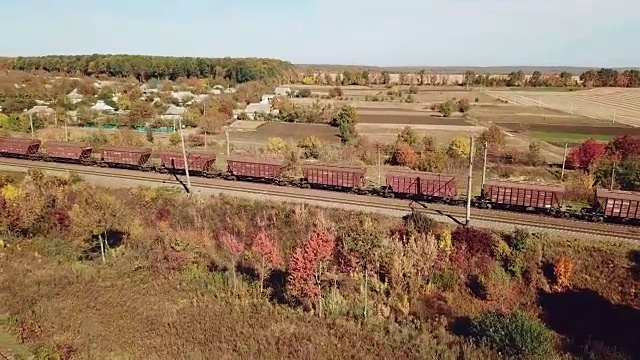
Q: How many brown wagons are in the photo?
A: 9